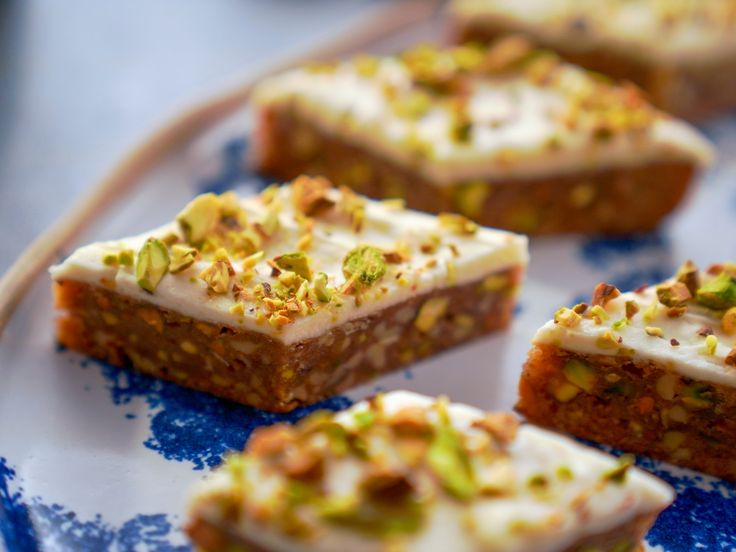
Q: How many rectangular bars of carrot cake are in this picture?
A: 5